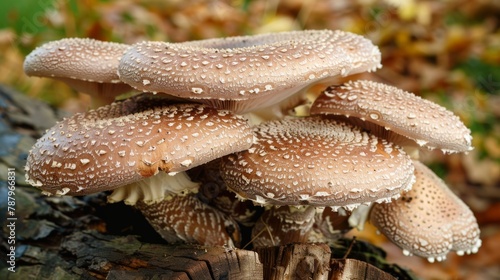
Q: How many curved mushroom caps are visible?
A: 6